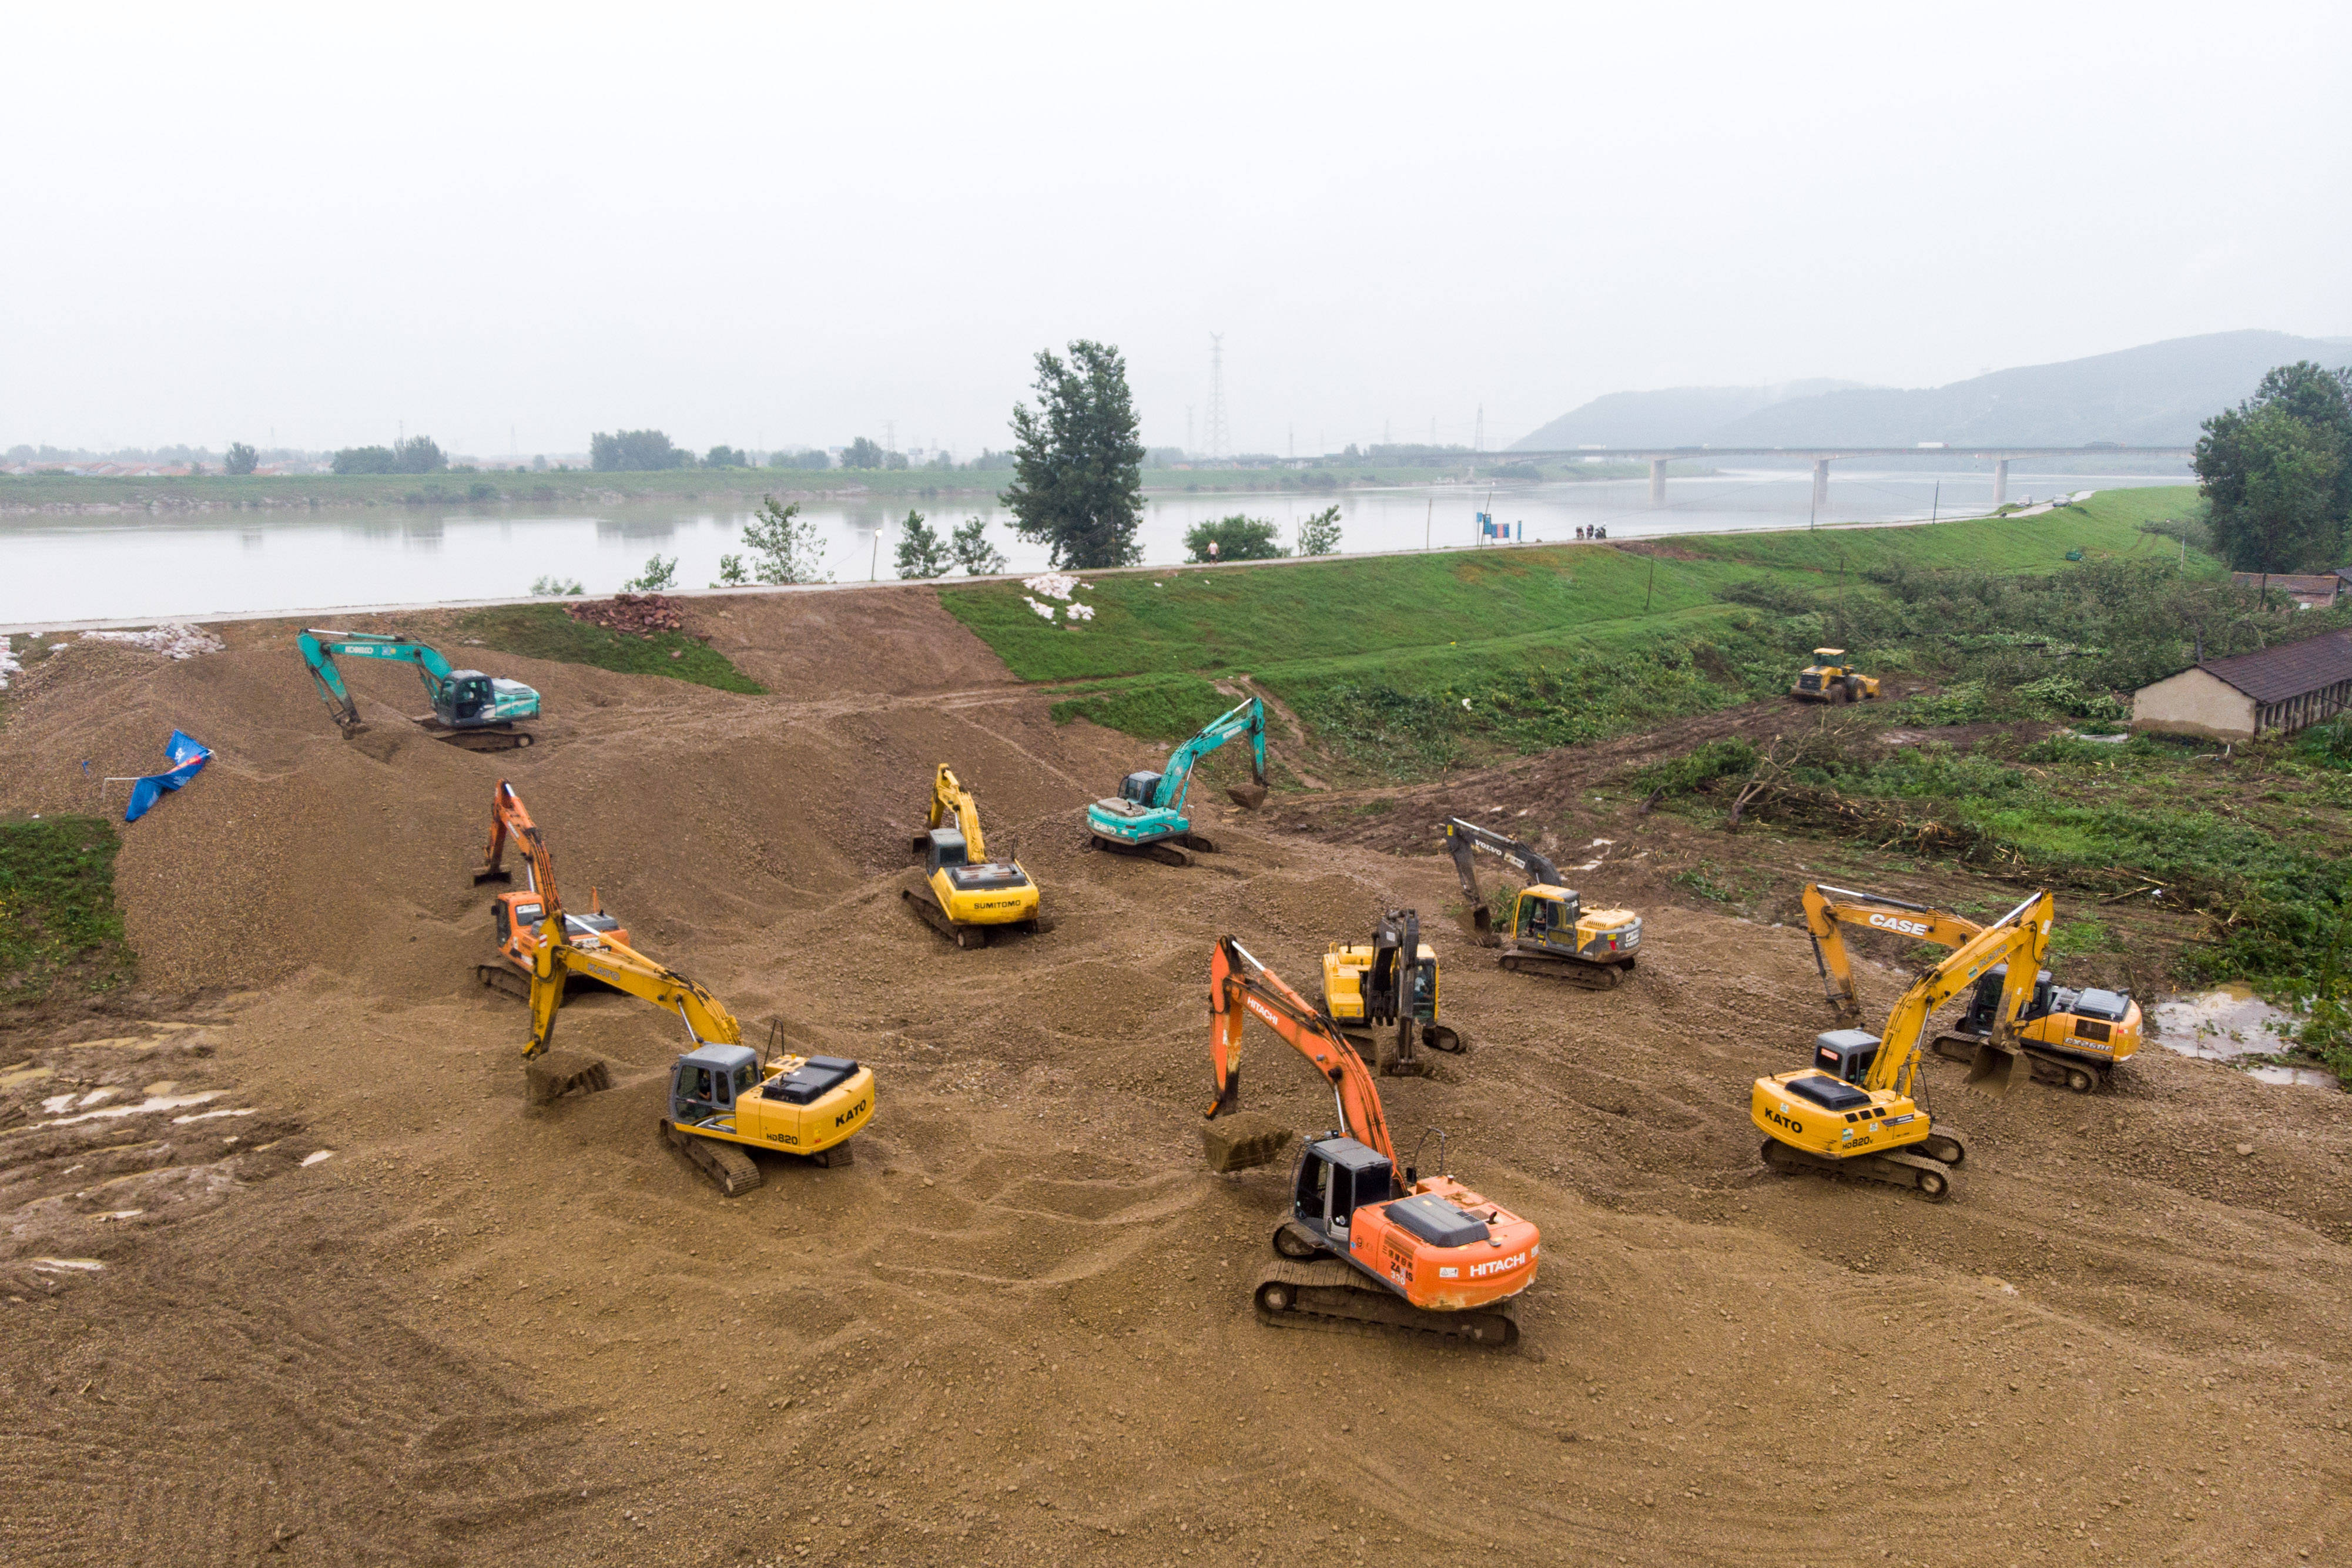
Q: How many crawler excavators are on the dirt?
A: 10